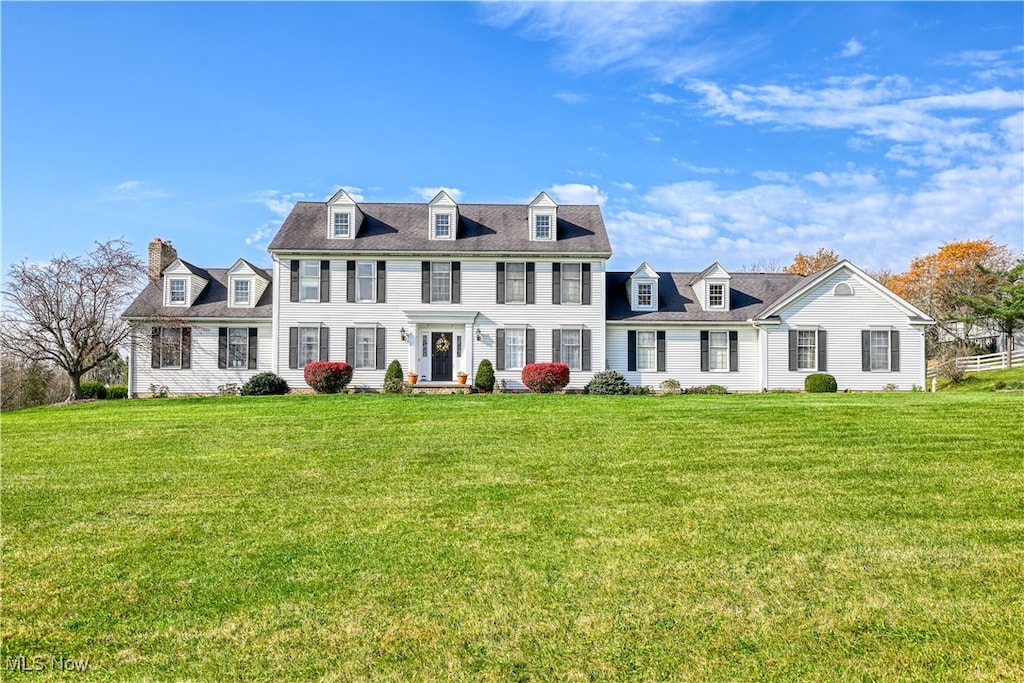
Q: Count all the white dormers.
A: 7